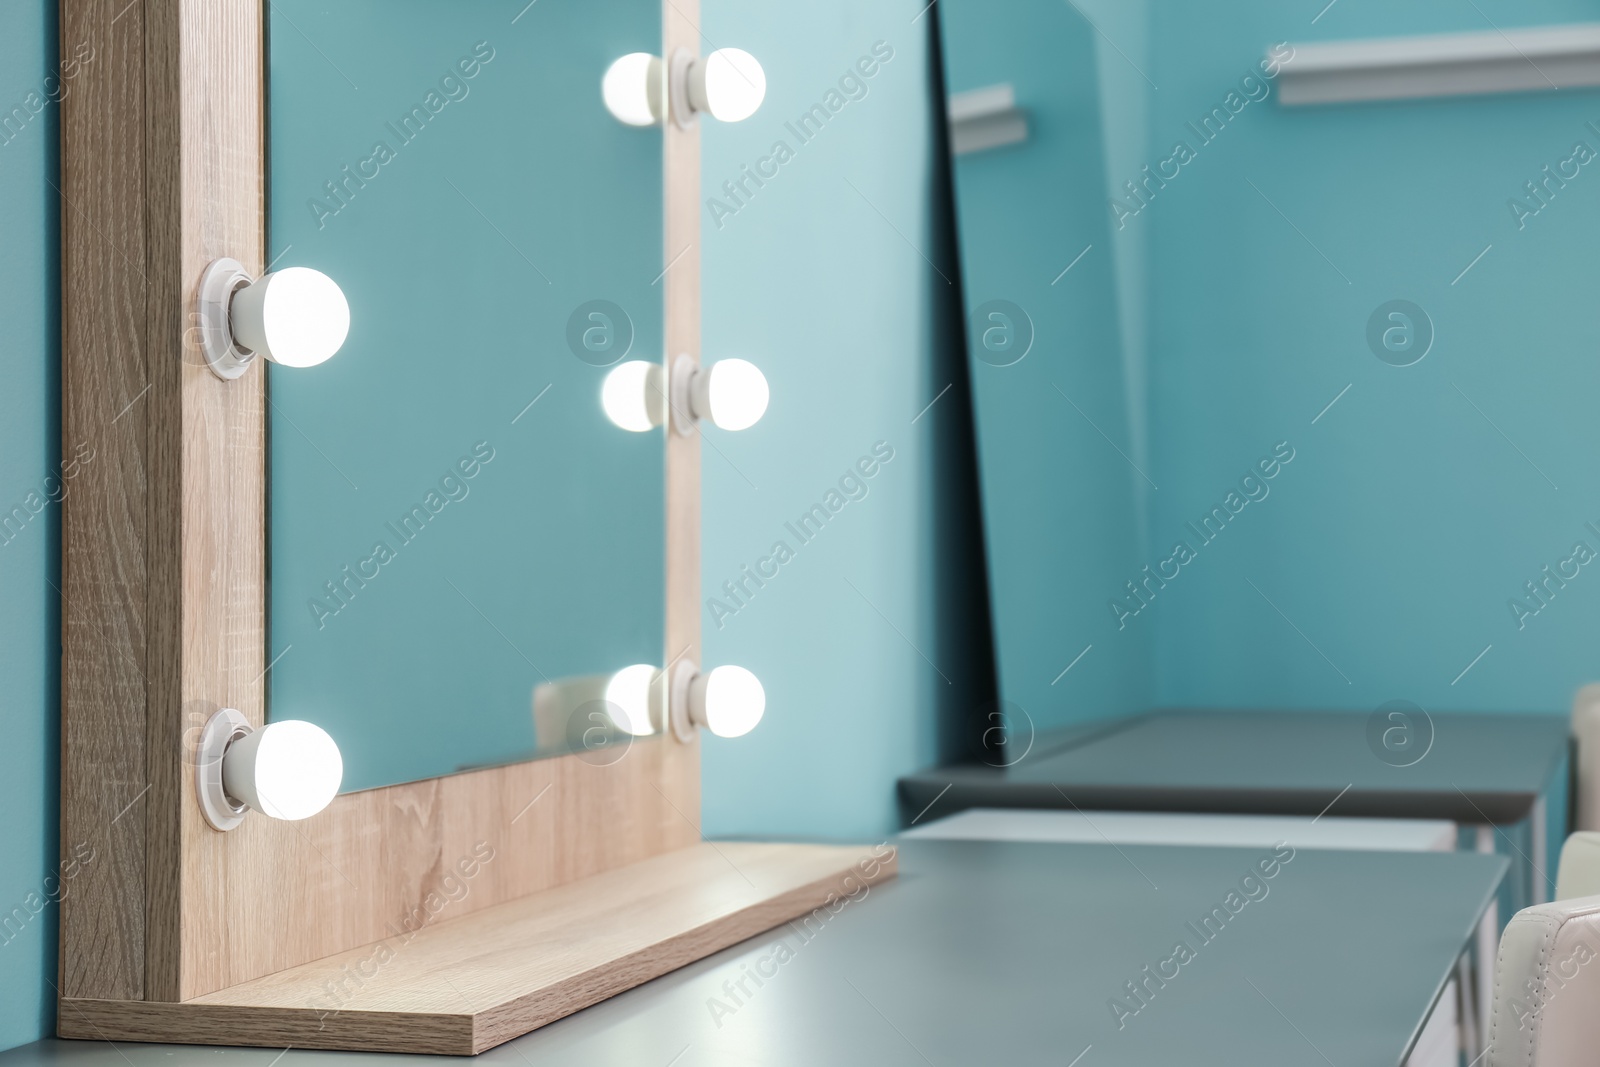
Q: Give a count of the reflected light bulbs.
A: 3